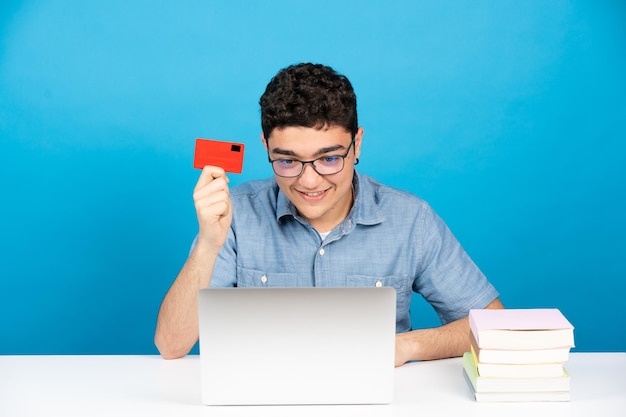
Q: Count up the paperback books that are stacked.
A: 5